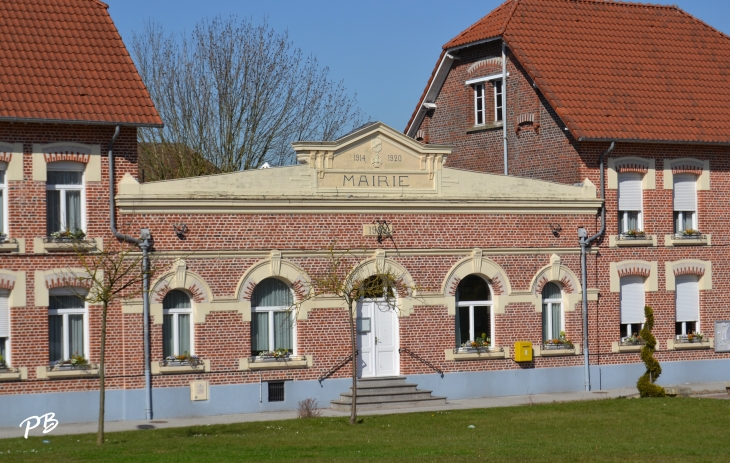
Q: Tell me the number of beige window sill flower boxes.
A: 12